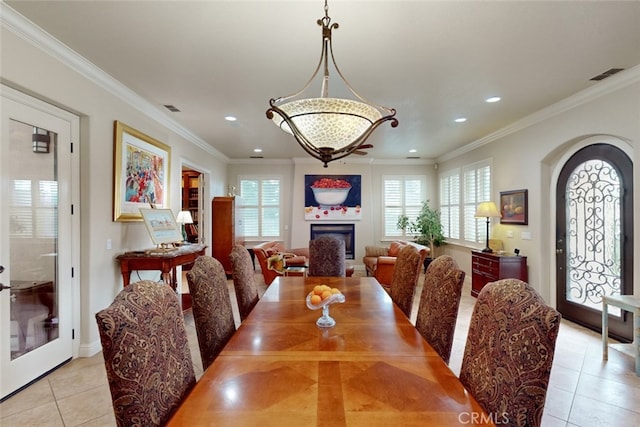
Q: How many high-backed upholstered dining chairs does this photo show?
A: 7